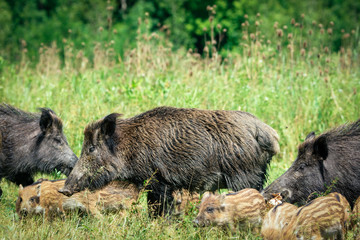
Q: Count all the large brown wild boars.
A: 3